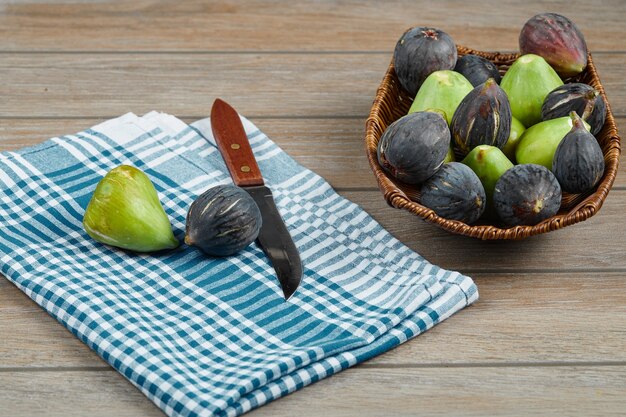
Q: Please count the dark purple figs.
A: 10